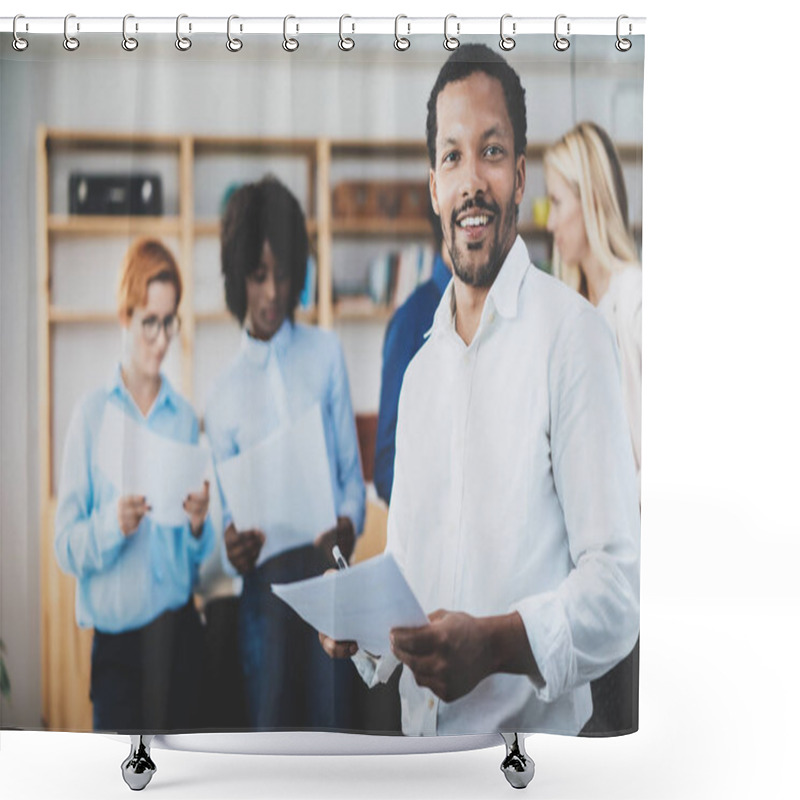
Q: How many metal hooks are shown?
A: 12